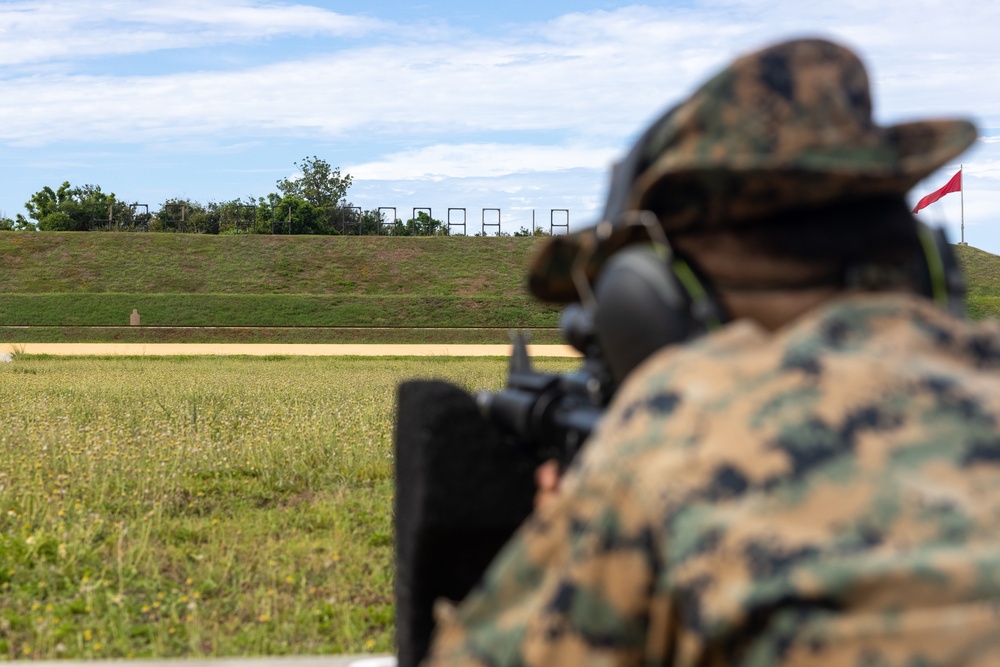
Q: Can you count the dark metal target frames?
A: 11